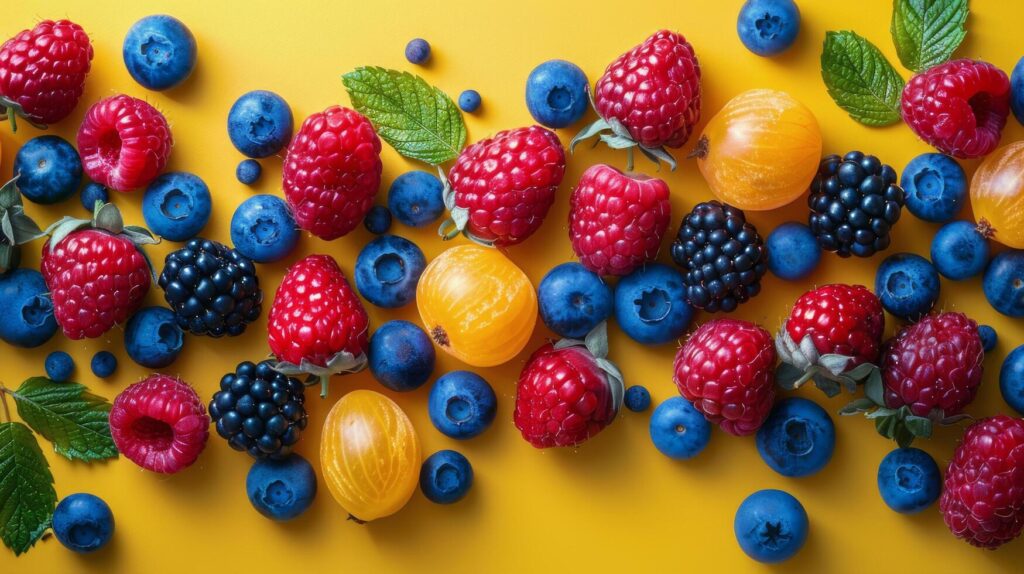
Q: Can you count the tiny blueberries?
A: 9